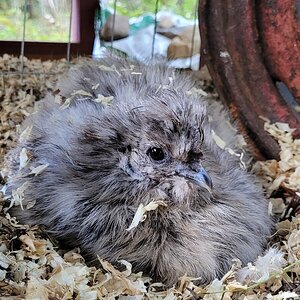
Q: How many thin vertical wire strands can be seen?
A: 5